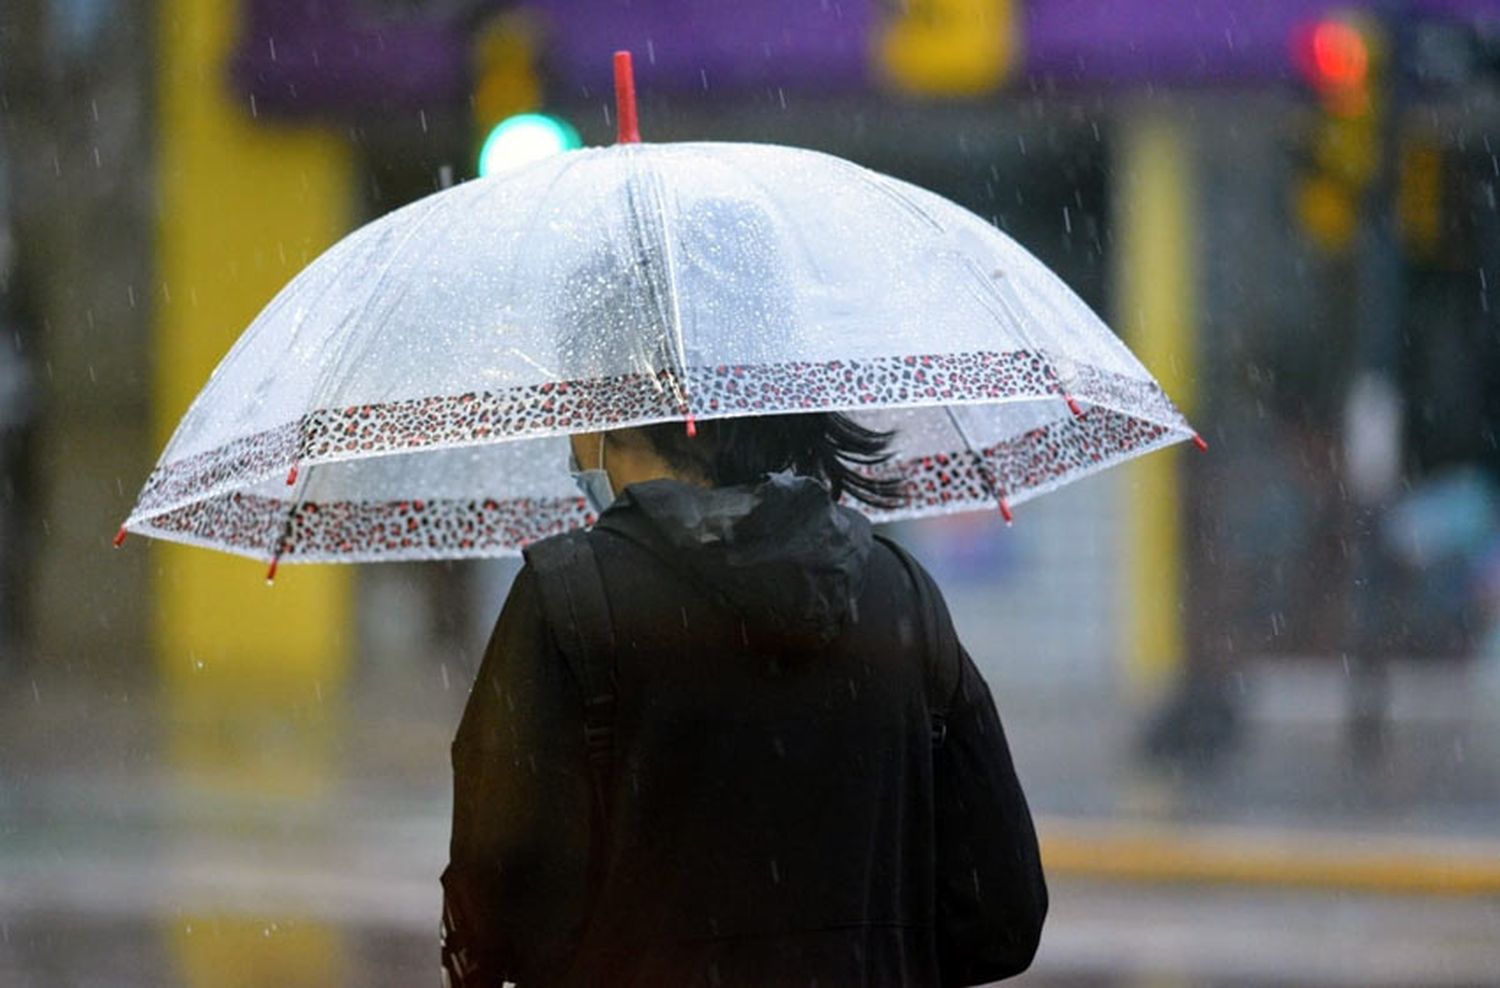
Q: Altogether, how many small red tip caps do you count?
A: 7